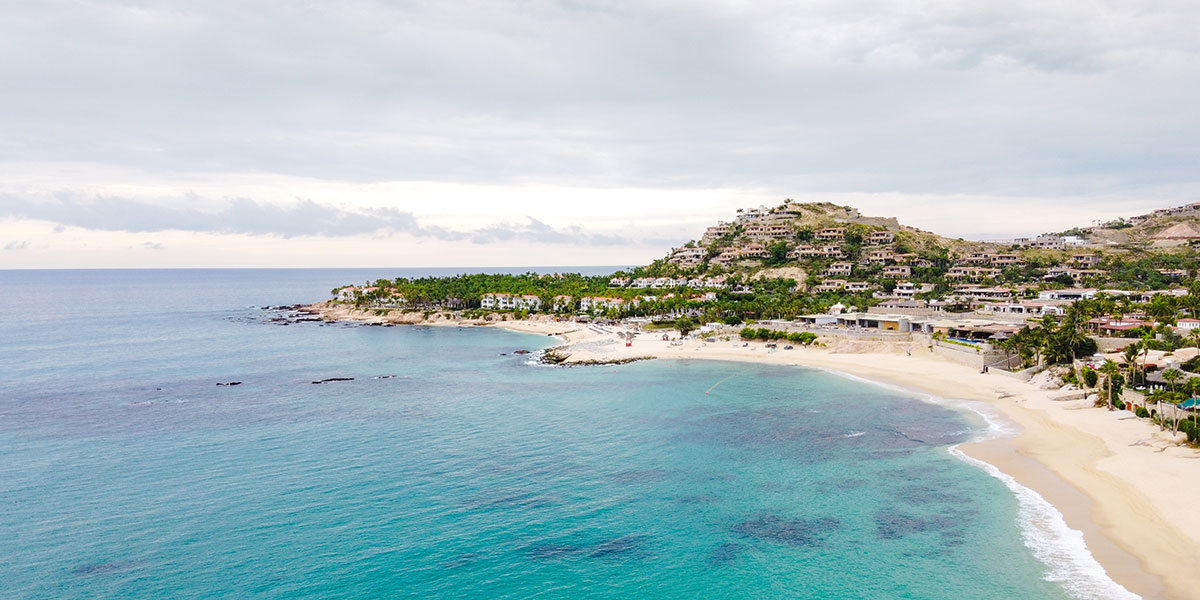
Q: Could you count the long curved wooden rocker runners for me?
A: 0